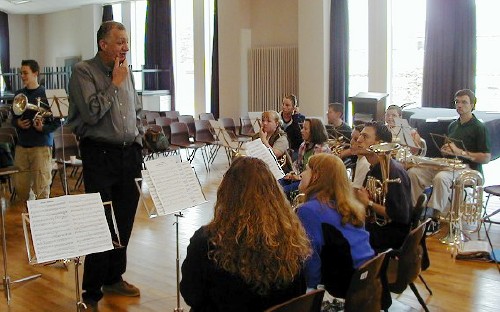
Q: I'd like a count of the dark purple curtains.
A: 6